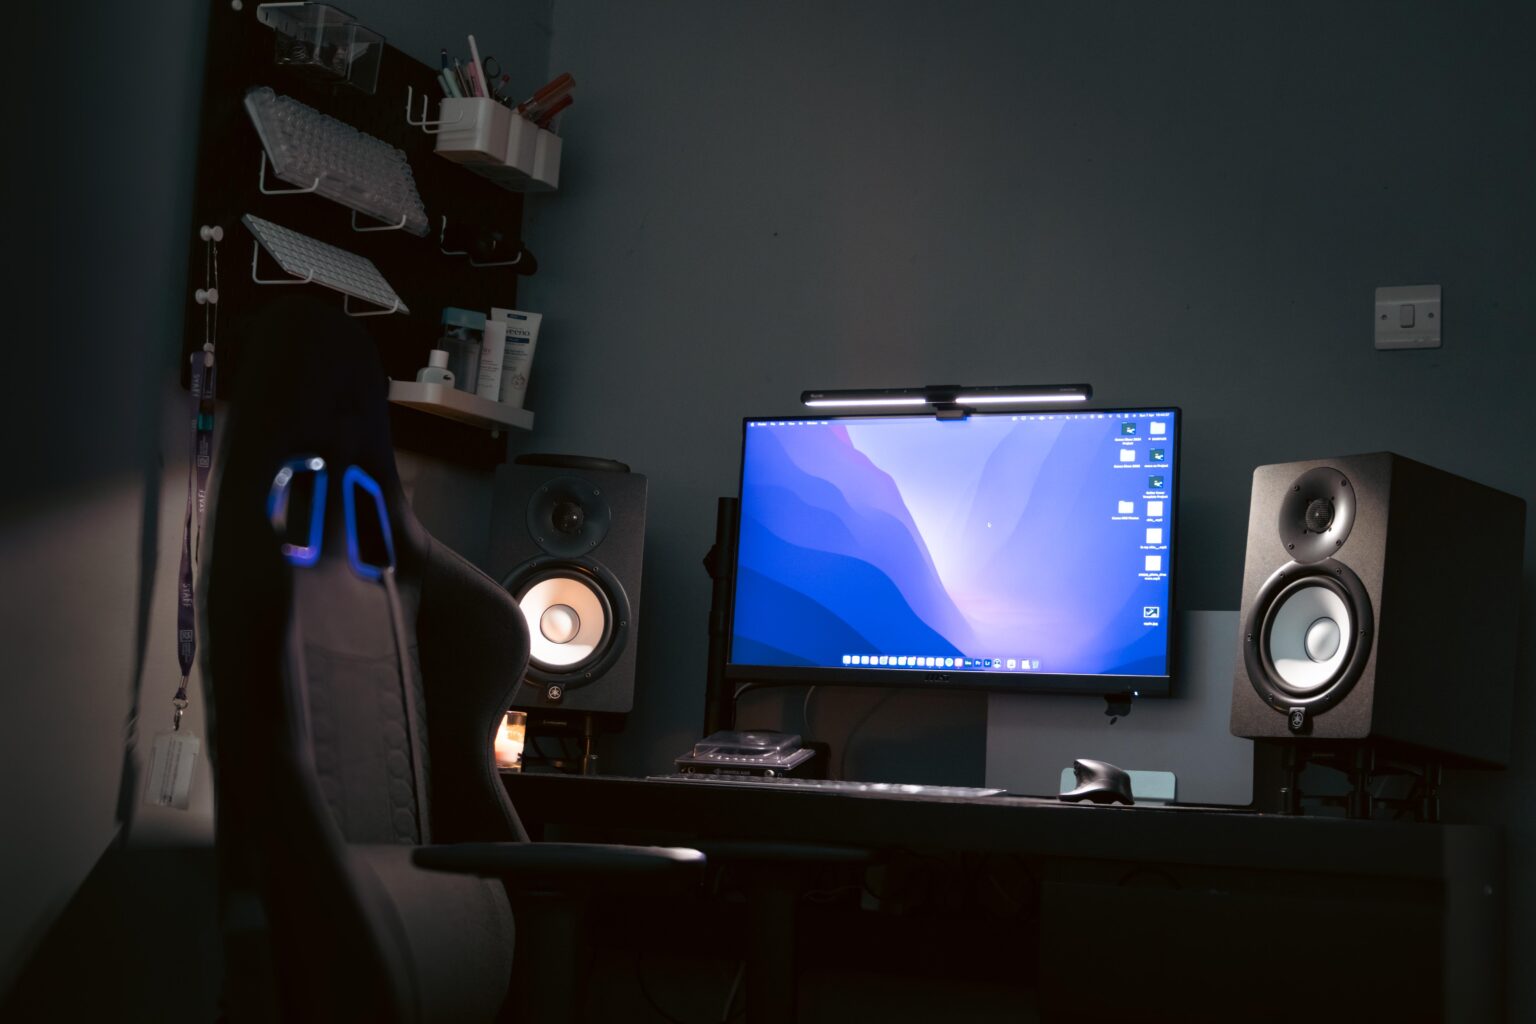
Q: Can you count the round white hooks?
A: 3